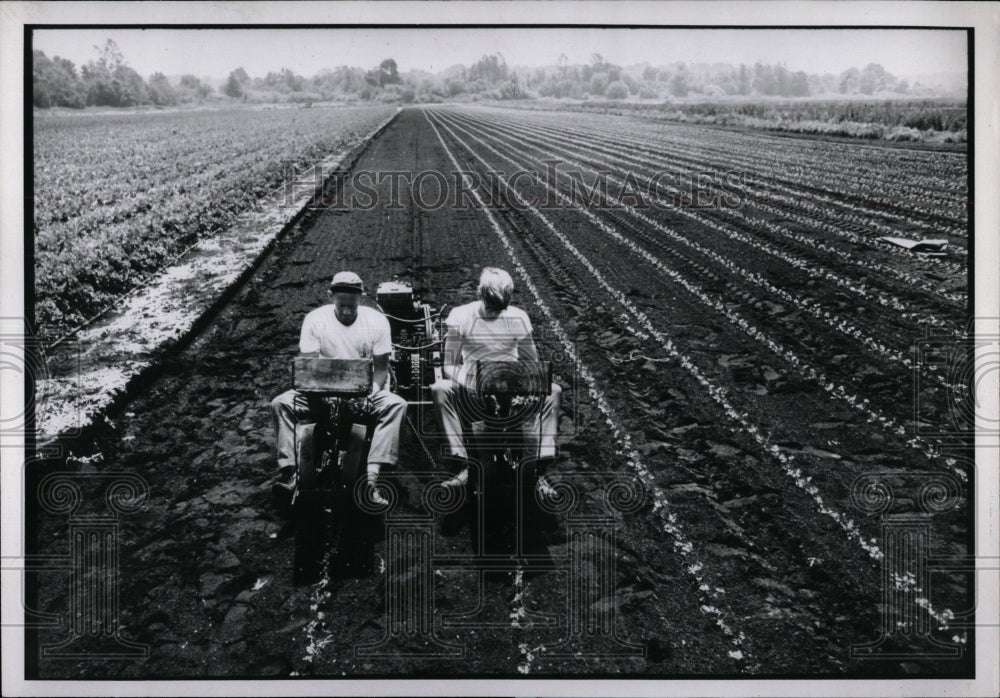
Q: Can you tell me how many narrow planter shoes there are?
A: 2